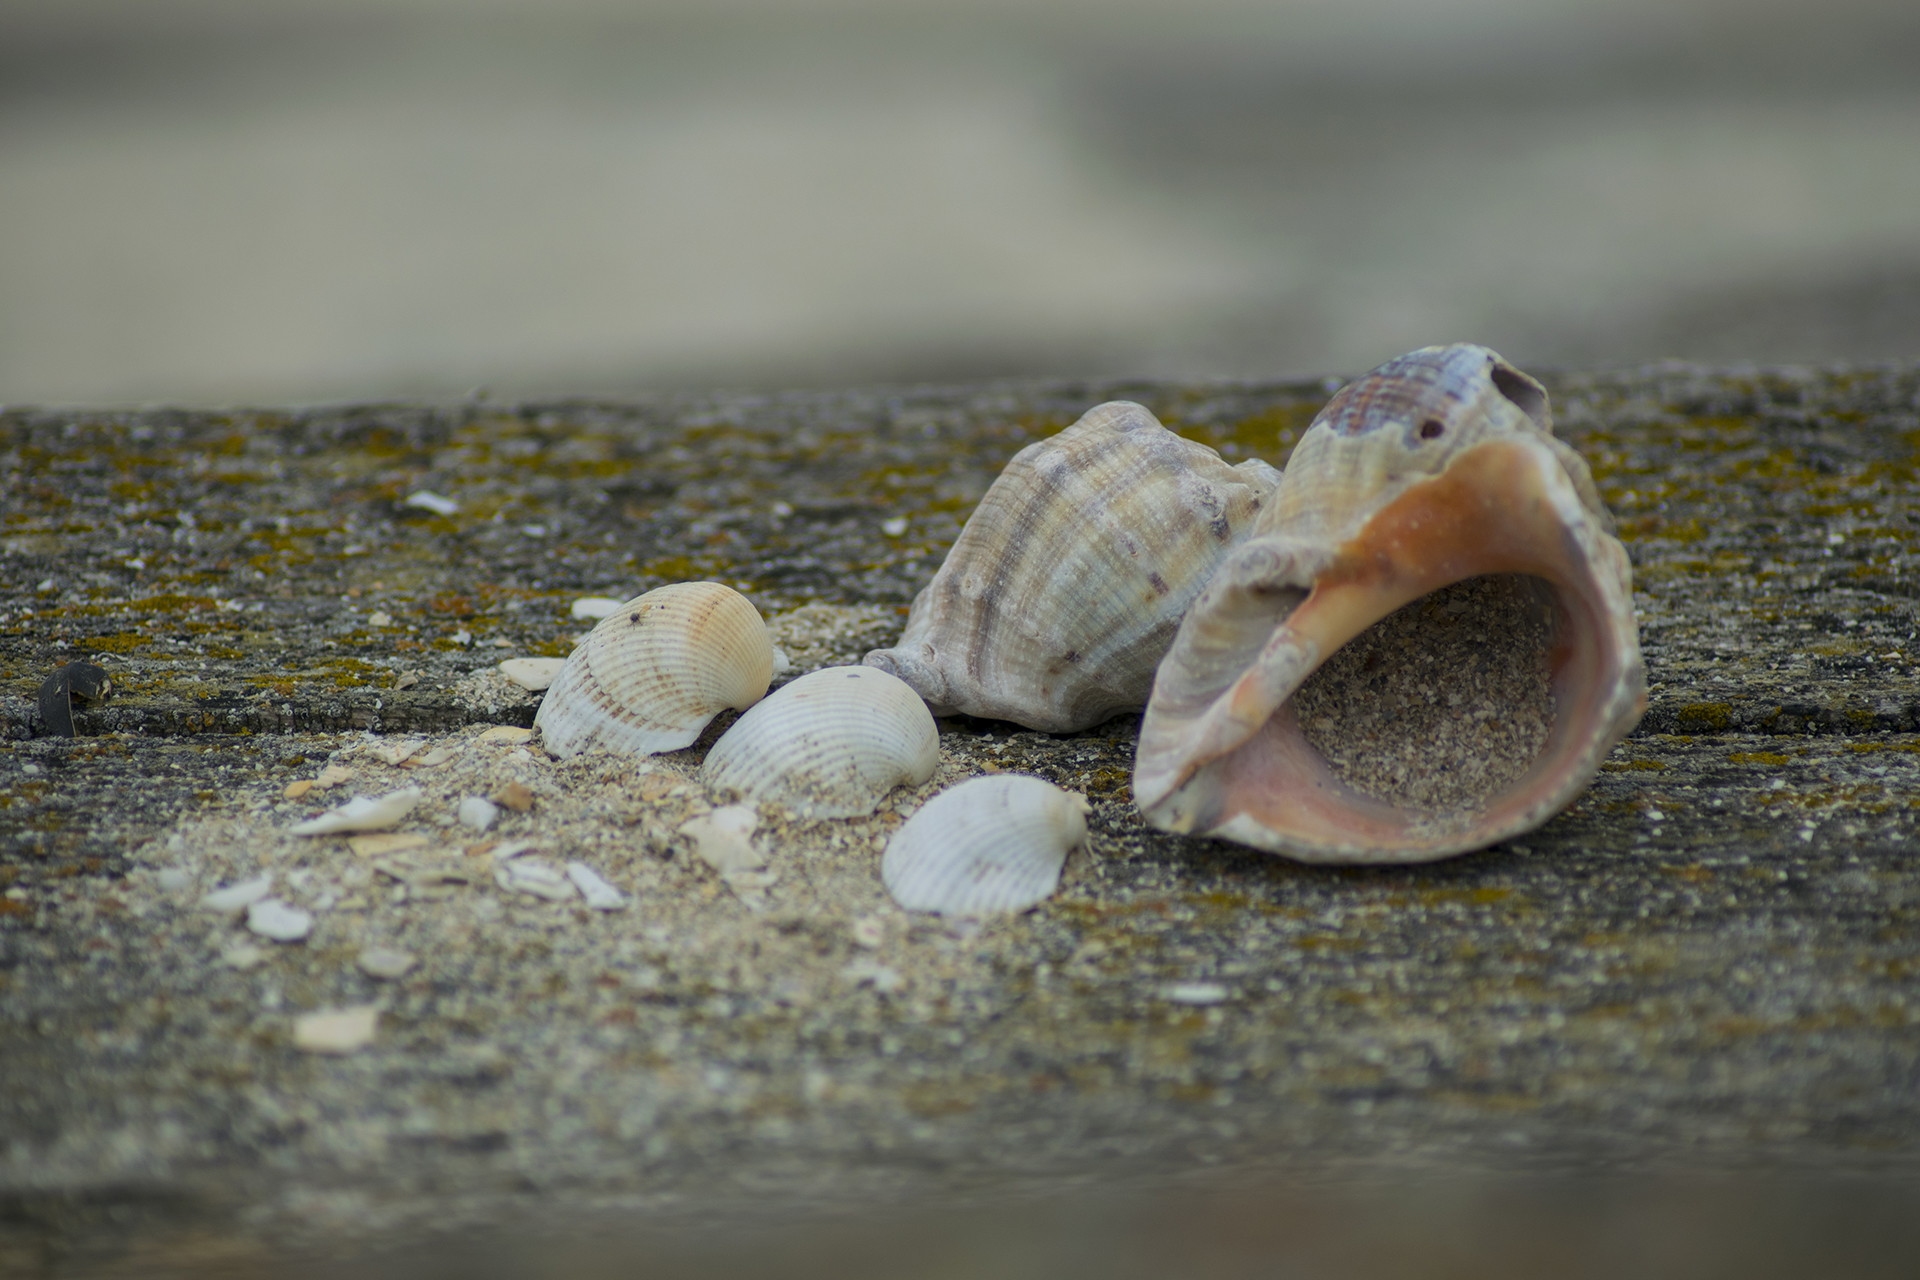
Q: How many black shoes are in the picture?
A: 0